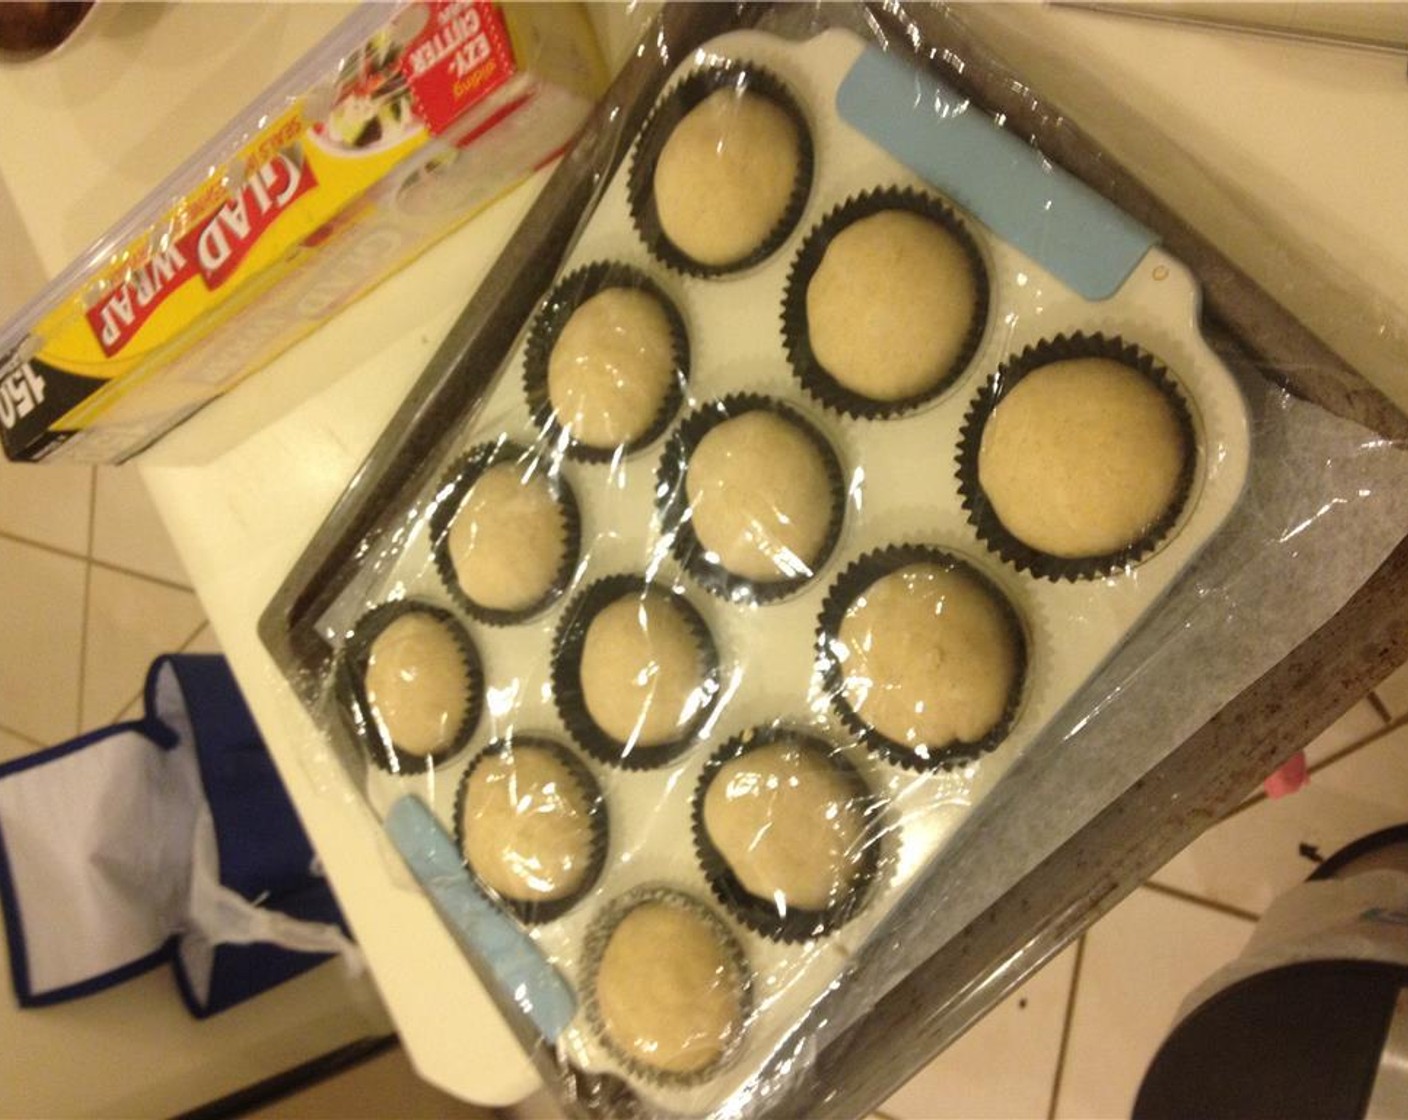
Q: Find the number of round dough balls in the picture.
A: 12